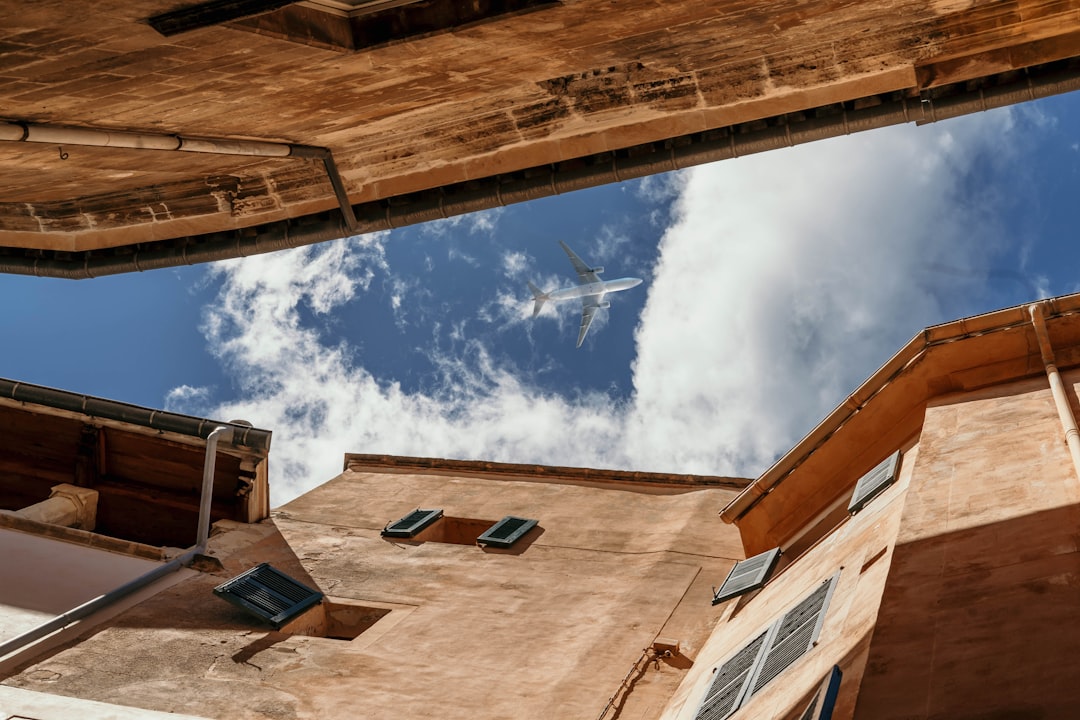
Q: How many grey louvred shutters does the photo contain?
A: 4